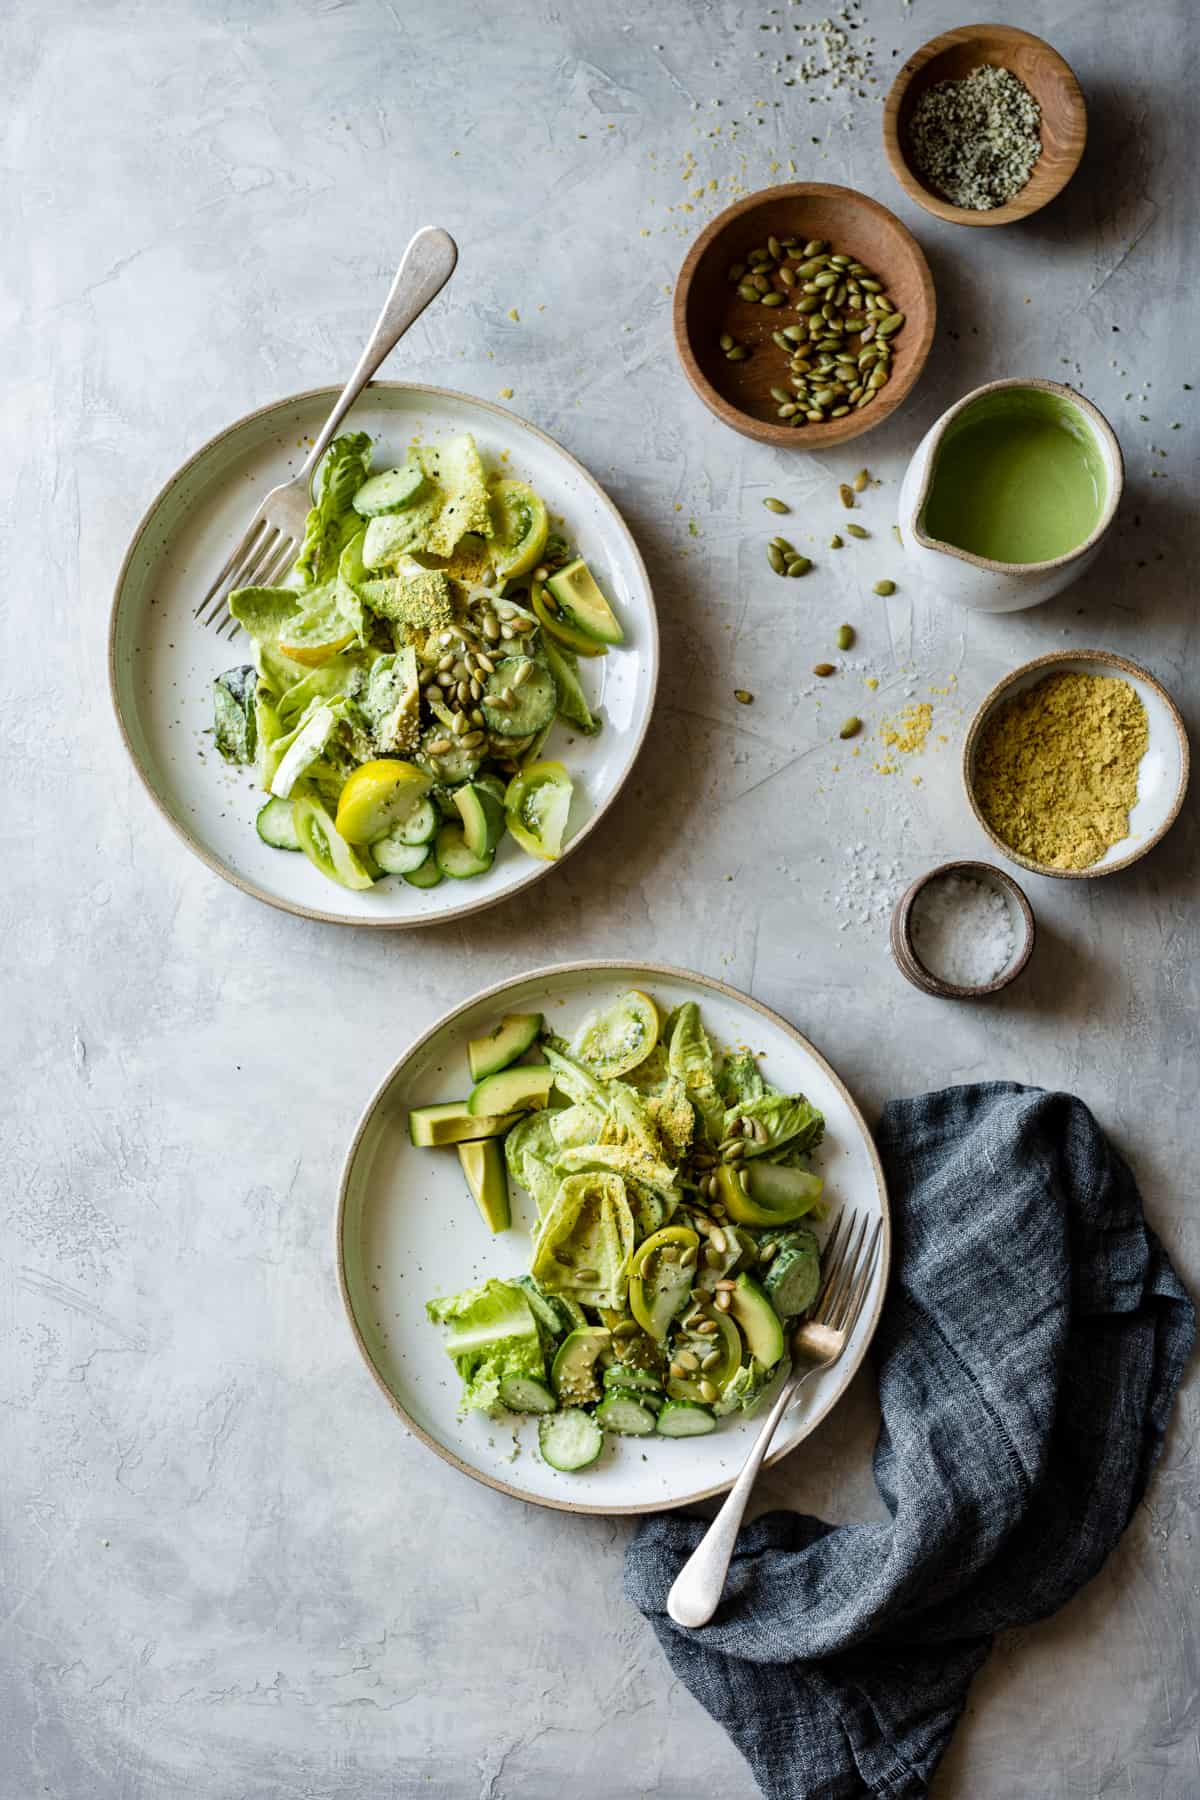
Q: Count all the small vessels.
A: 5